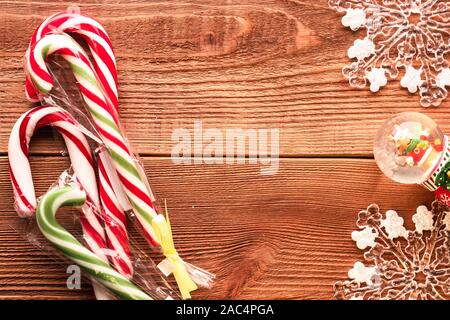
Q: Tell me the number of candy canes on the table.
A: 4